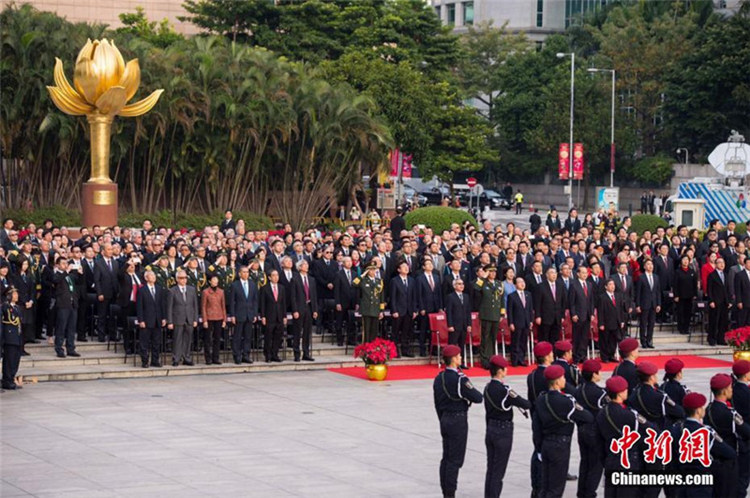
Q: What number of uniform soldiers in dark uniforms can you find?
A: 13